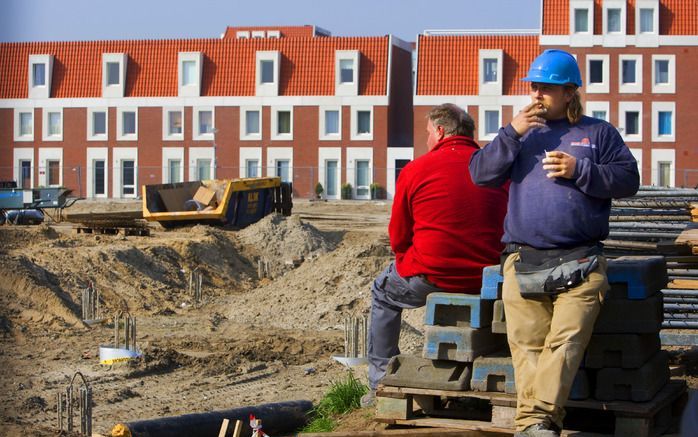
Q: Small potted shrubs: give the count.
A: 3